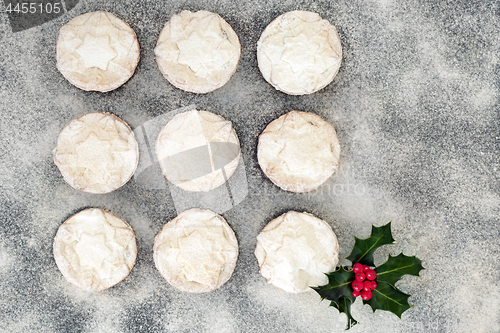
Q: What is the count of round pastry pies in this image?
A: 9